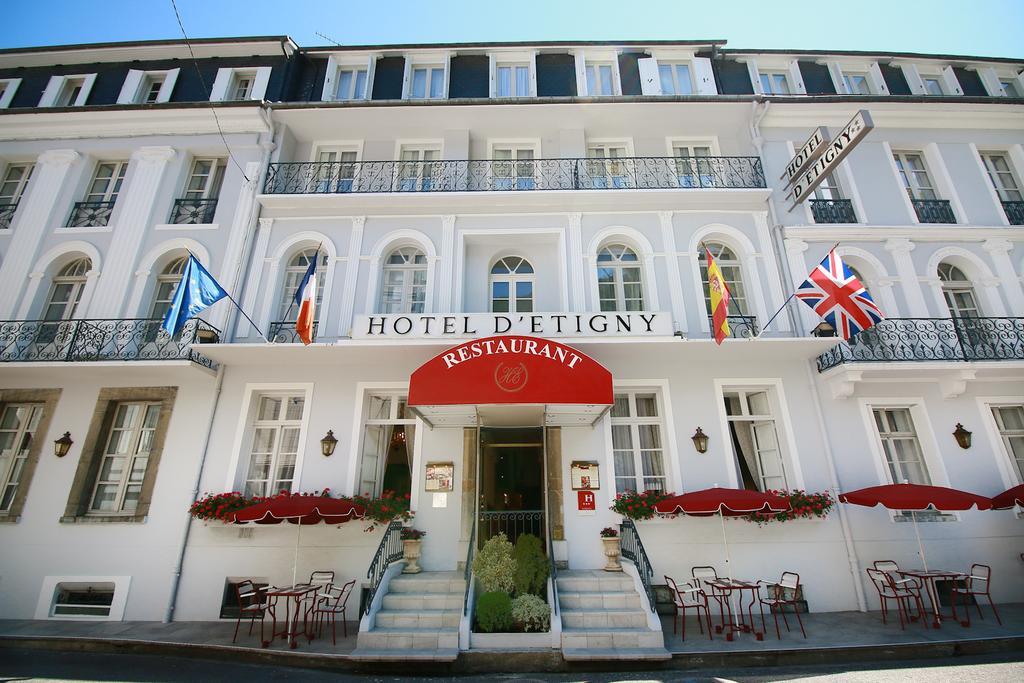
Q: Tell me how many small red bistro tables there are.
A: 3